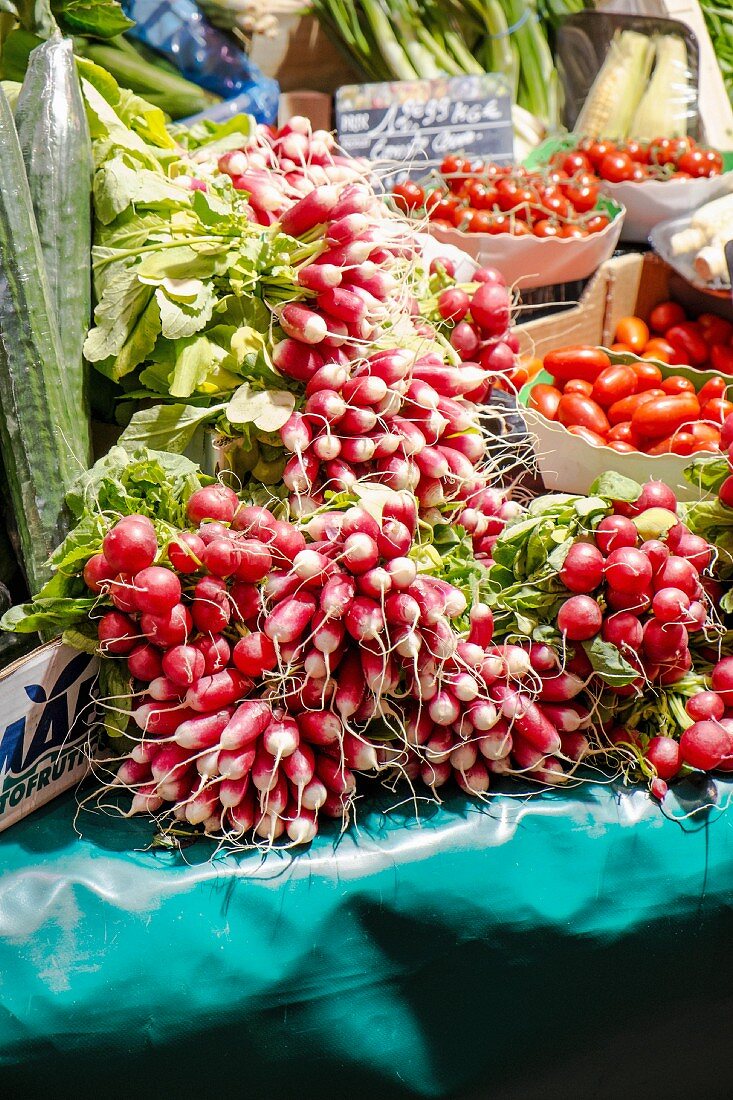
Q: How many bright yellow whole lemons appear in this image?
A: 0